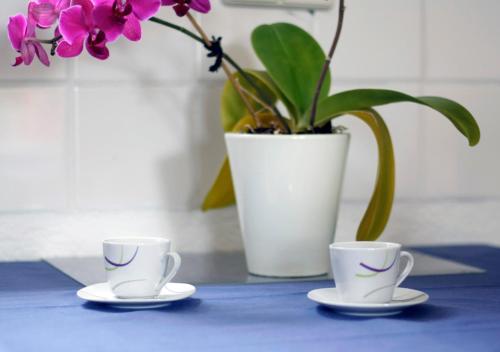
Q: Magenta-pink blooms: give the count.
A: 5